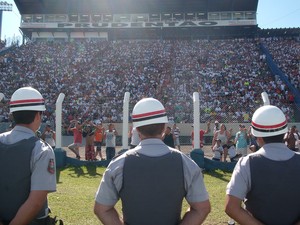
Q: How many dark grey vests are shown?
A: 3